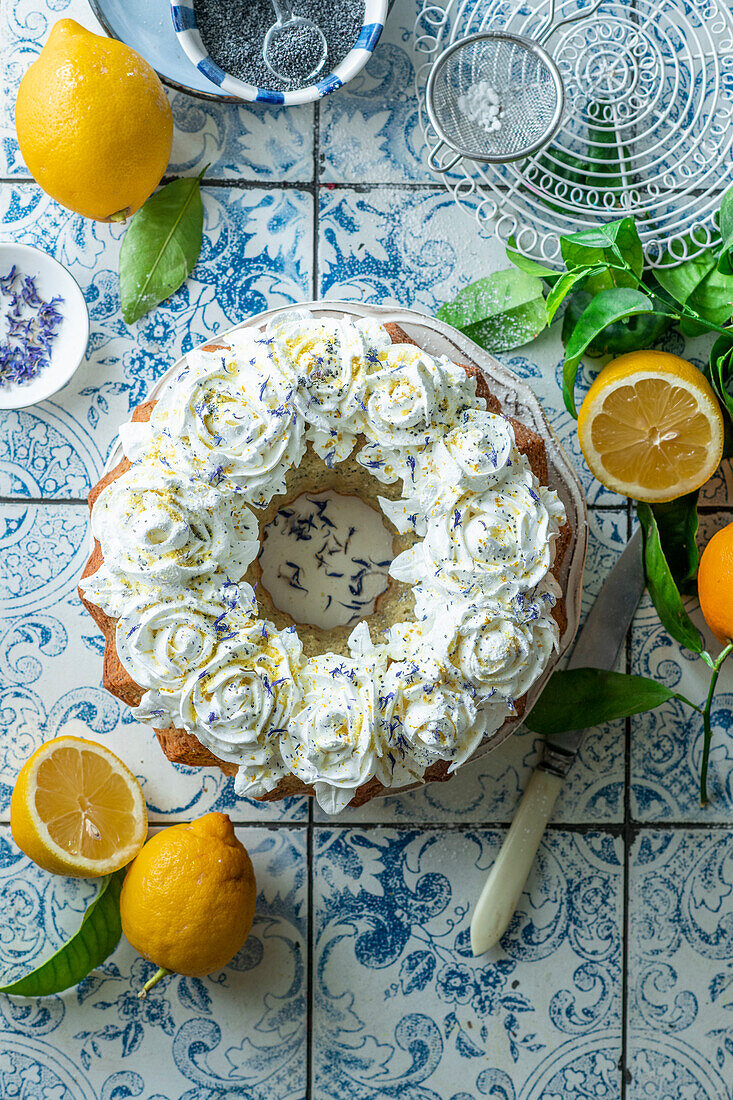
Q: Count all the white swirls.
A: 11